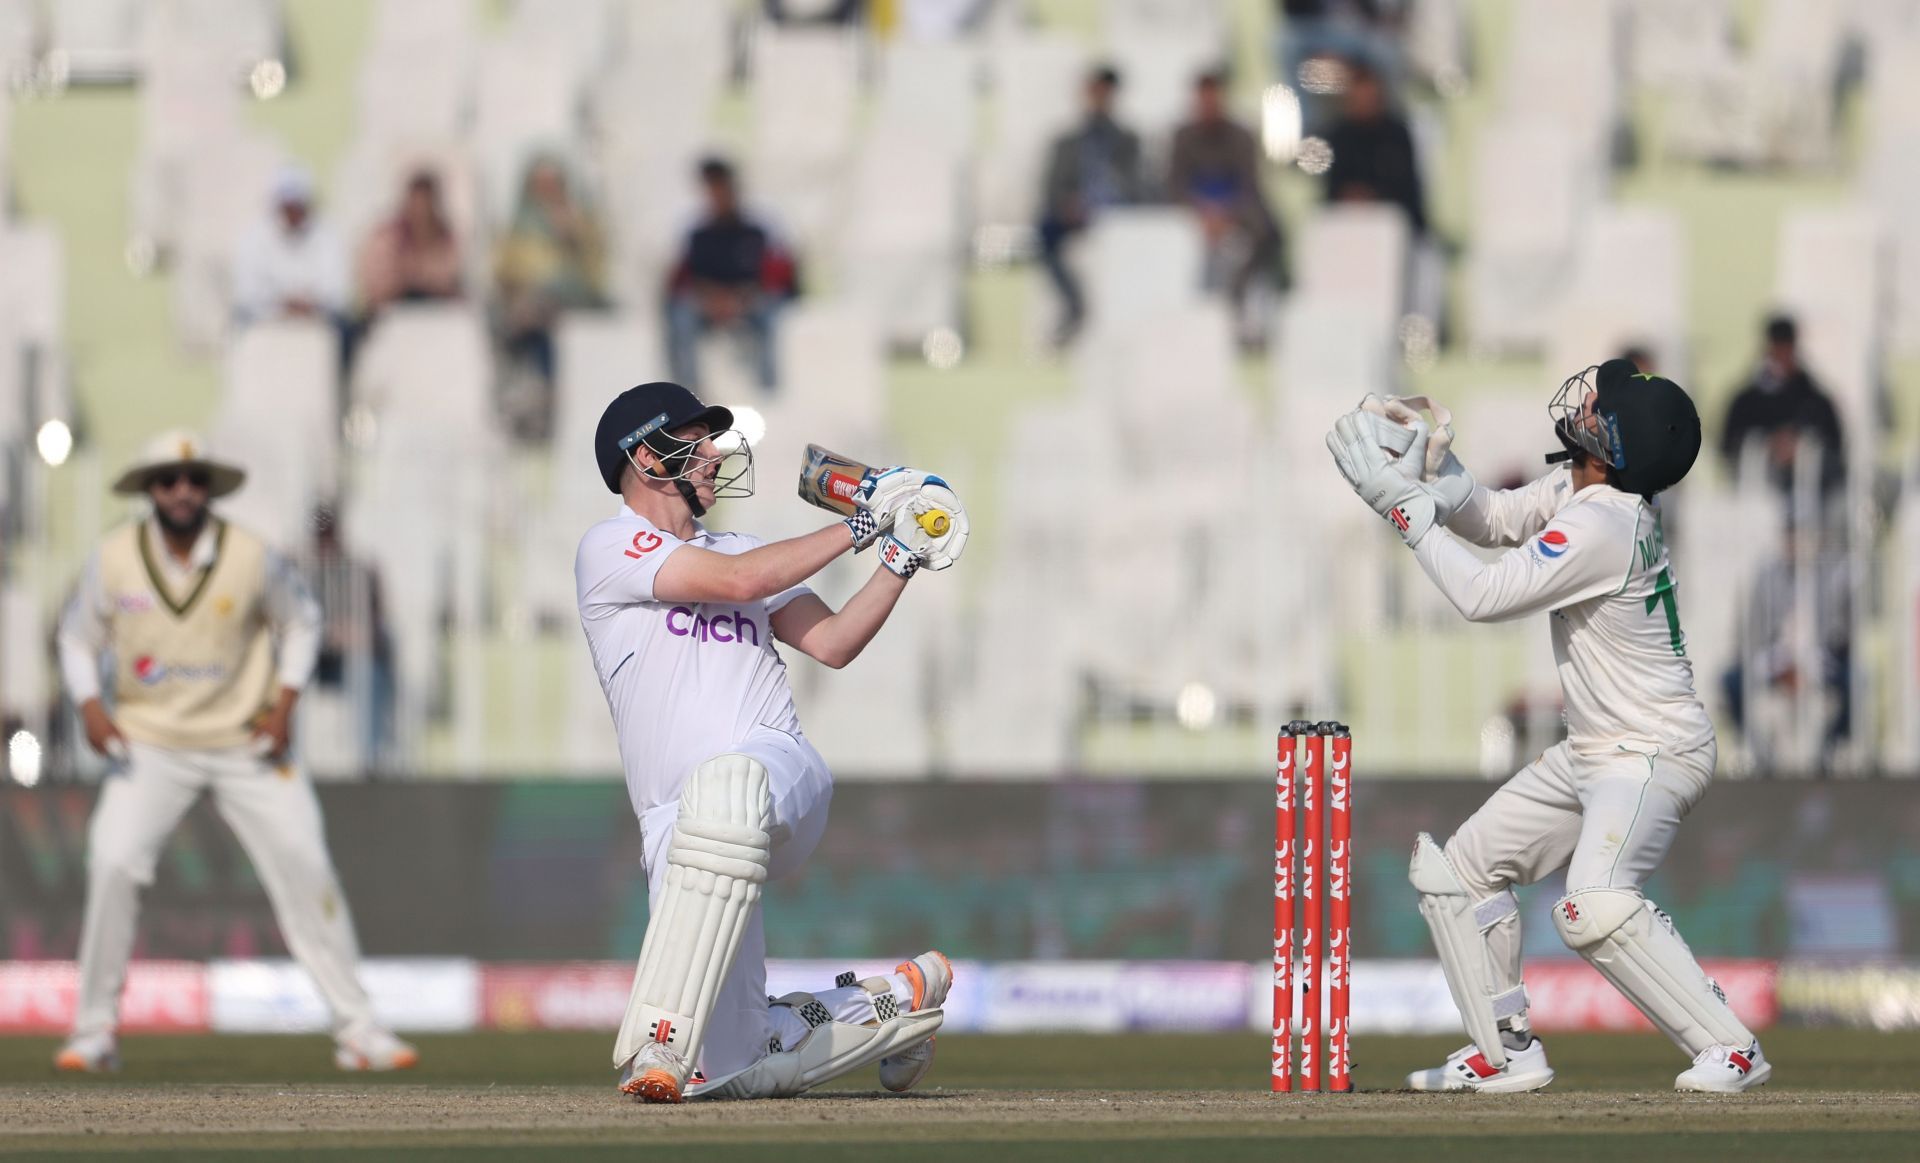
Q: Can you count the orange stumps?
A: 3